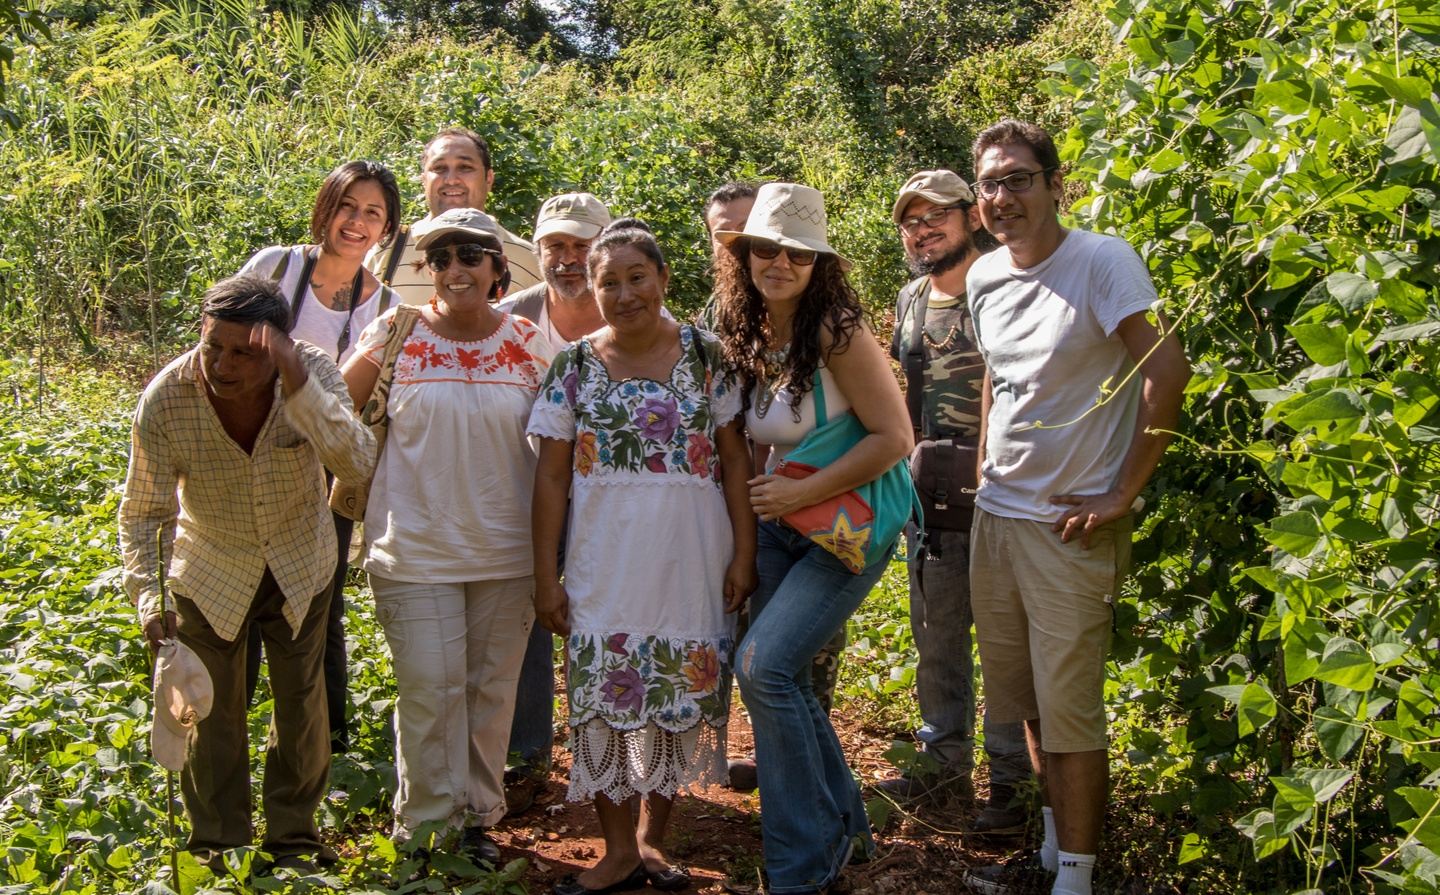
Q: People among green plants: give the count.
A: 10